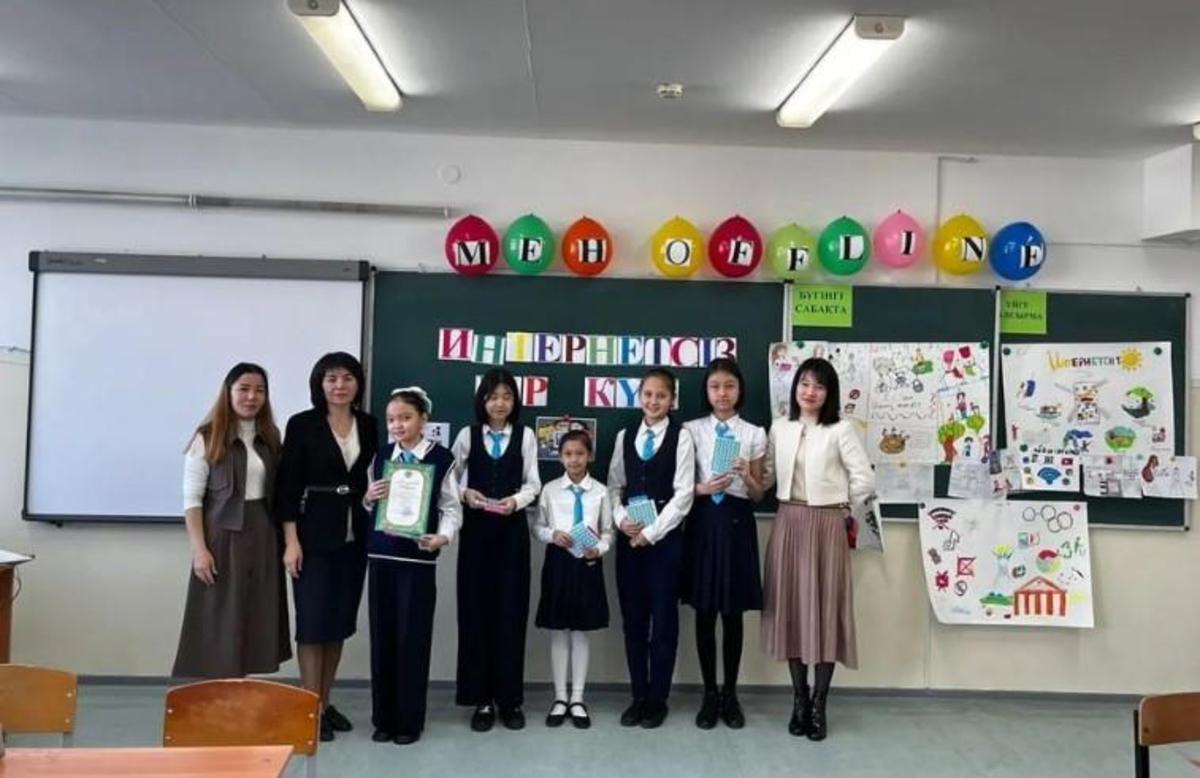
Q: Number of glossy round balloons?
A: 10